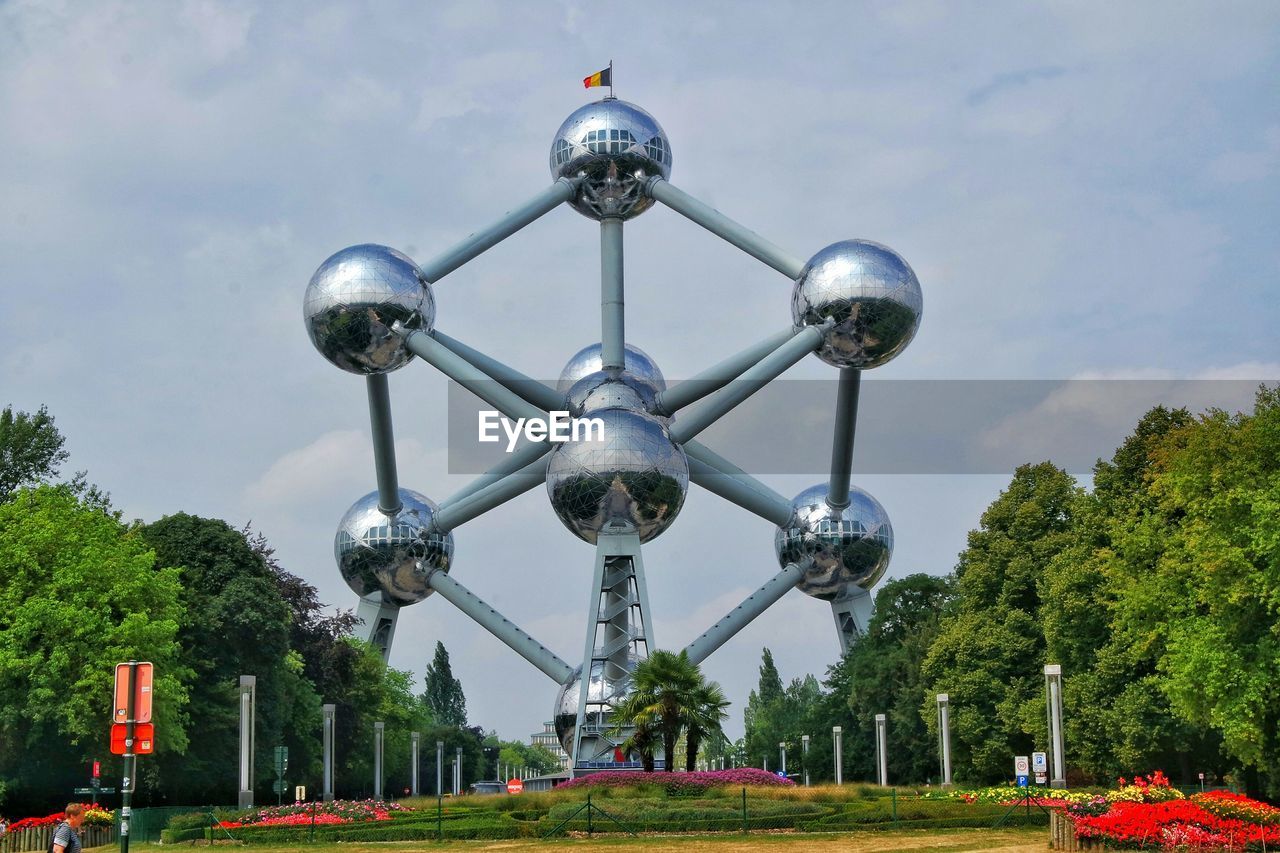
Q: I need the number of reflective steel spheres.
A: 9